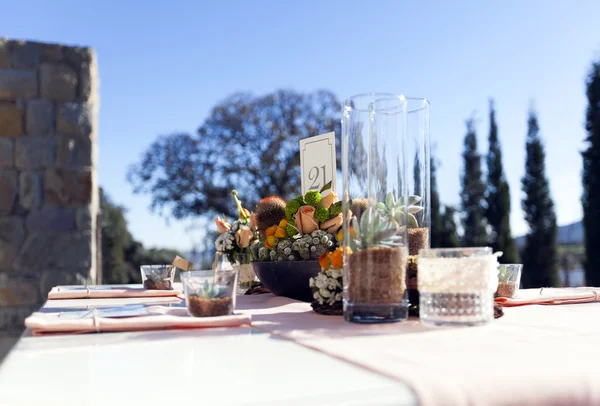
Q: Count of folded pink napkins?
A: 3